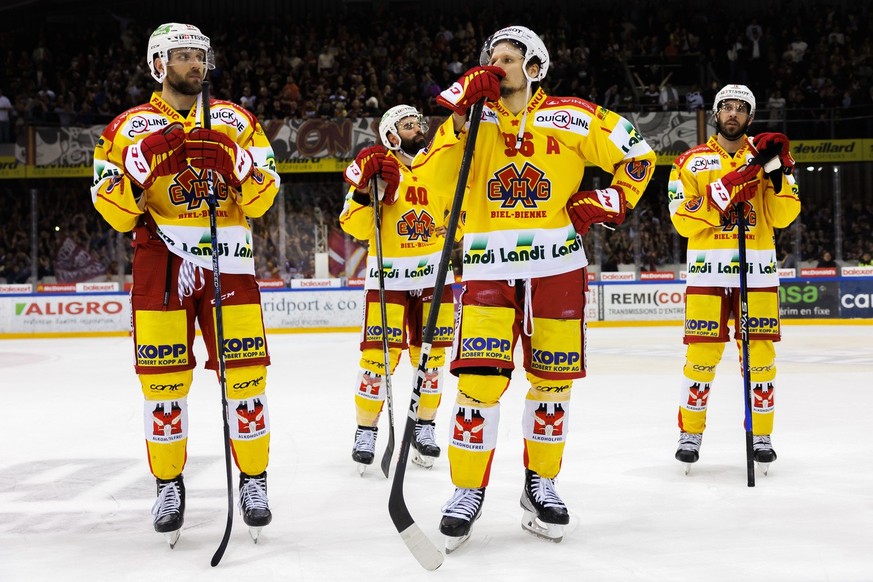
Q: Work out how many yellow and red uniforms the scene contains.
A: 4